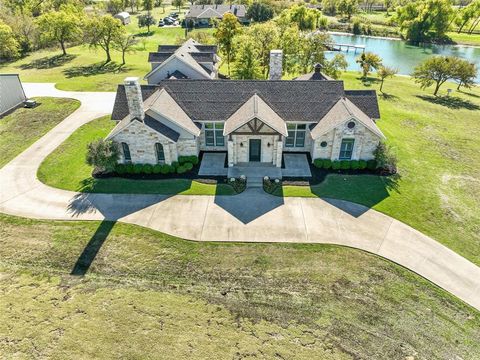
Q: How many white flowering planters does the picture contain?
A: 4